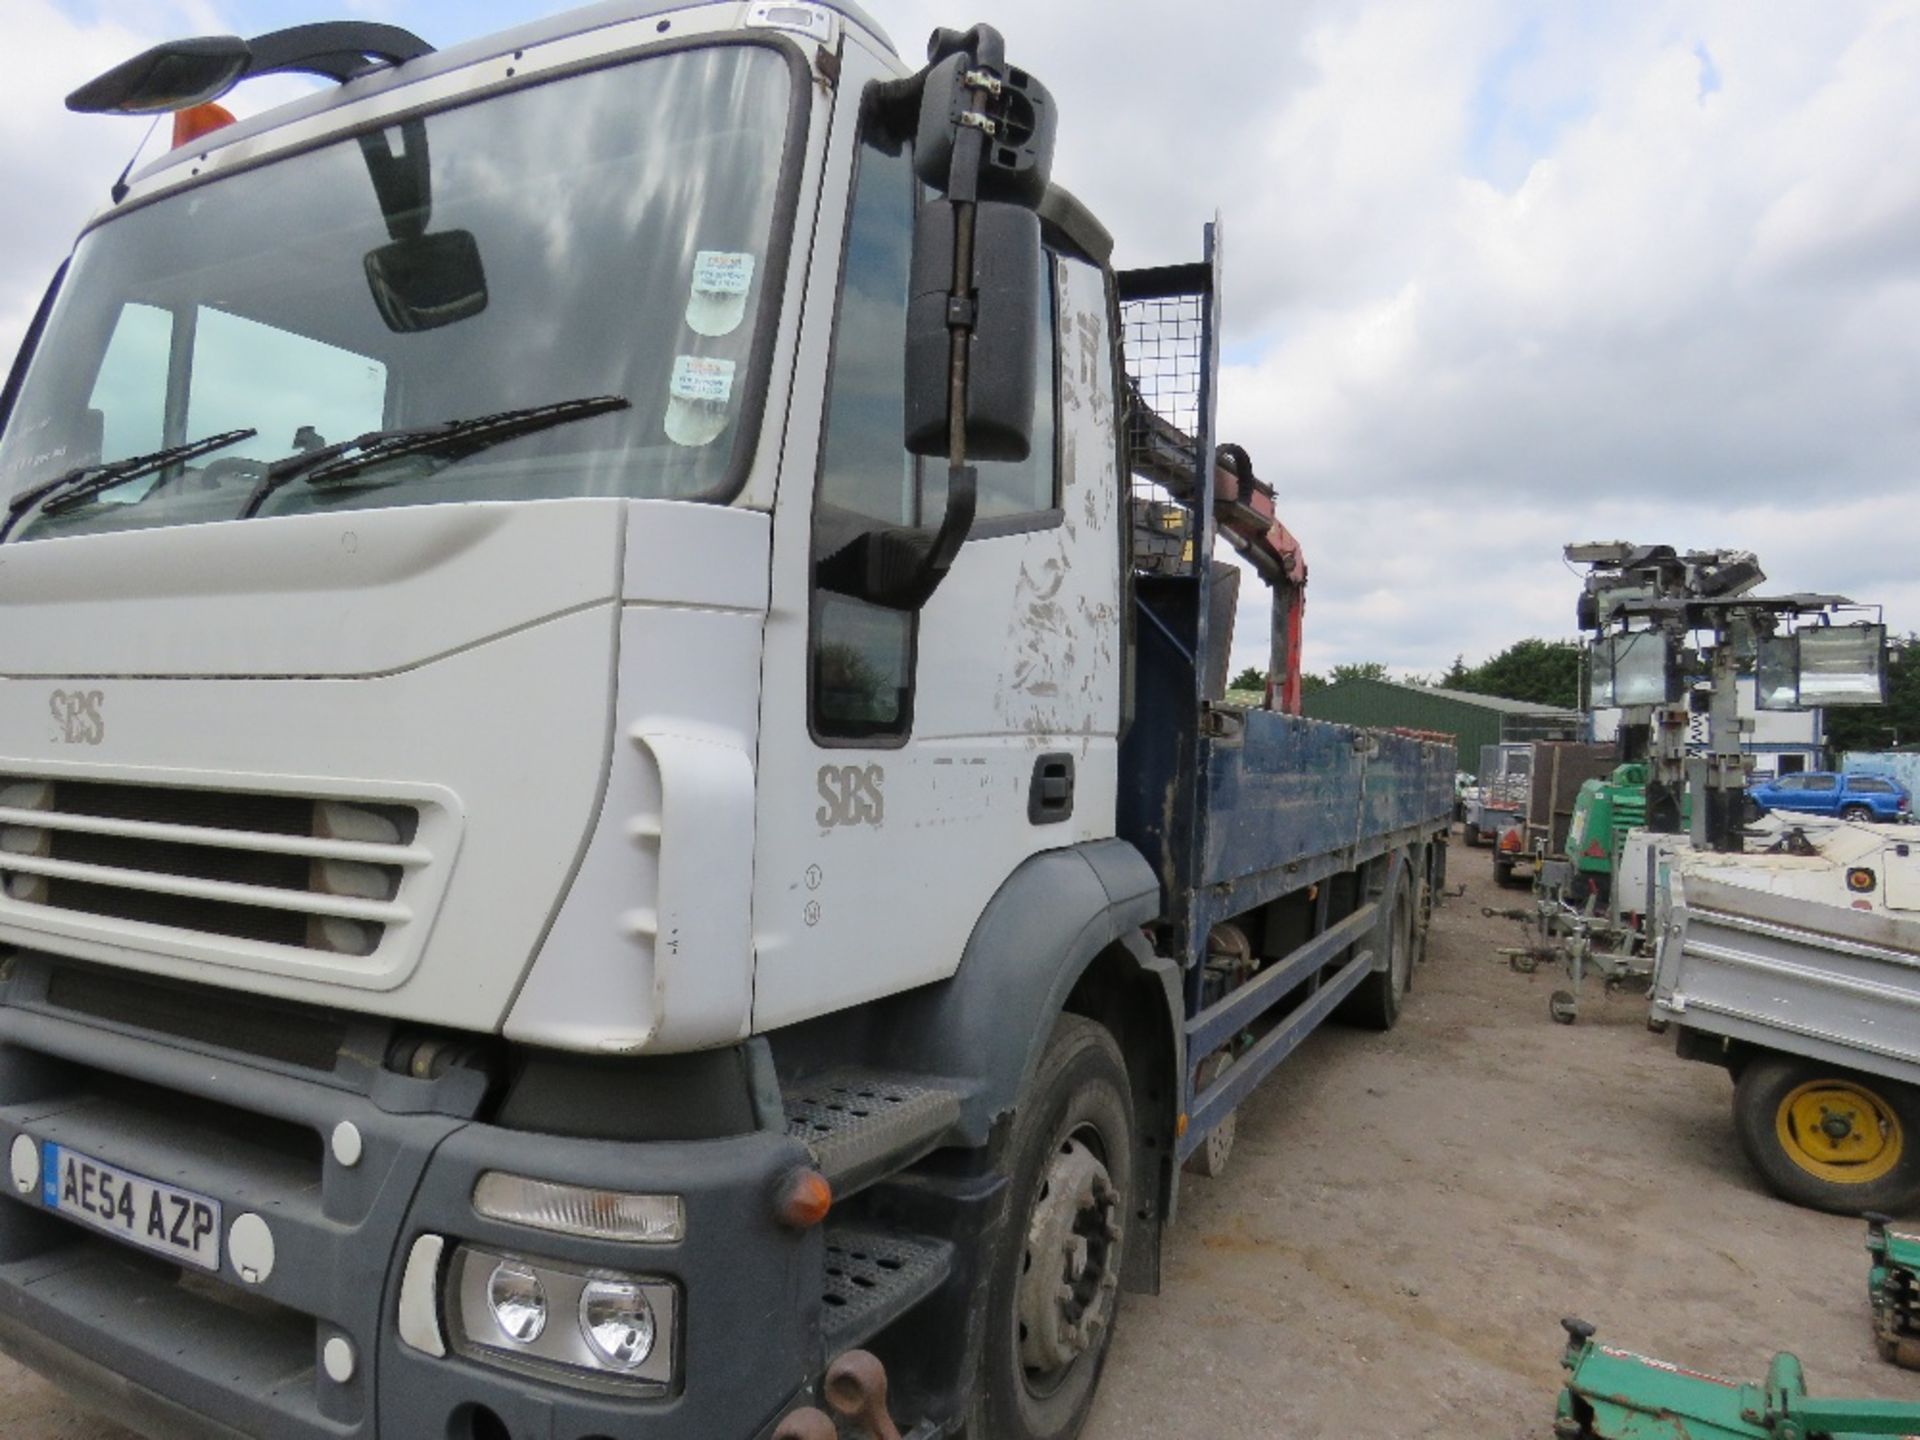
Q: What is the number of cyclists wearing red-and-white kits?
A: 0